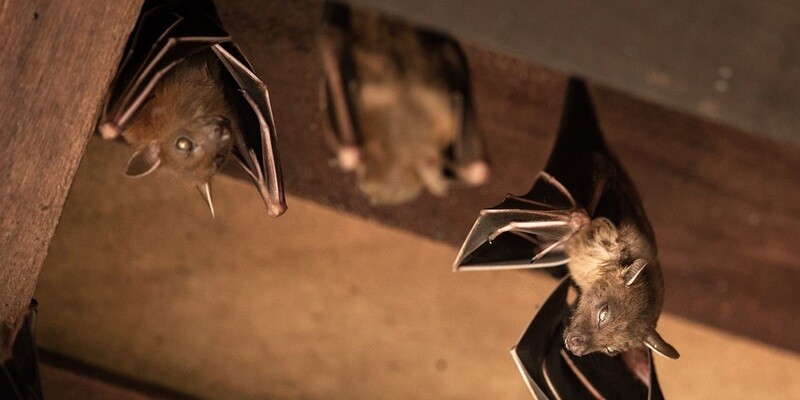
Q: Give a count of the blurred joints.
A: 2